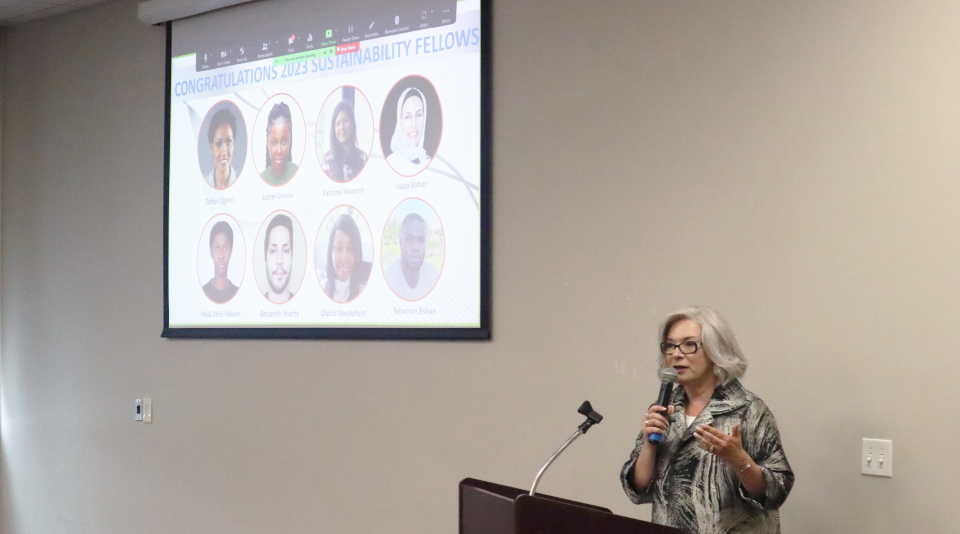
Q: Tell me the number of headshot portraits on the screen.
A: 8